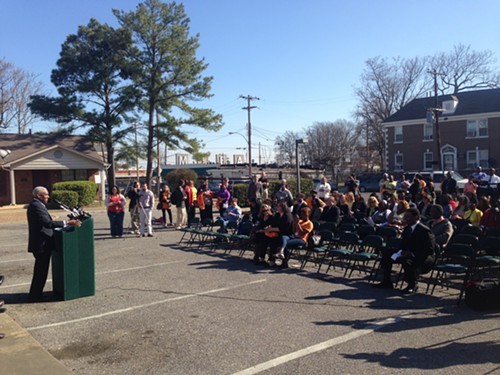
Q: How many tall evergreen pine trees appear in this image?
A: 2